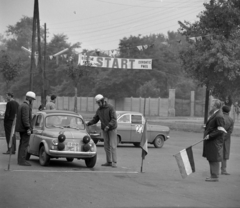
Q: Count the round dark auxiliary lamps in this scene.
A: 4